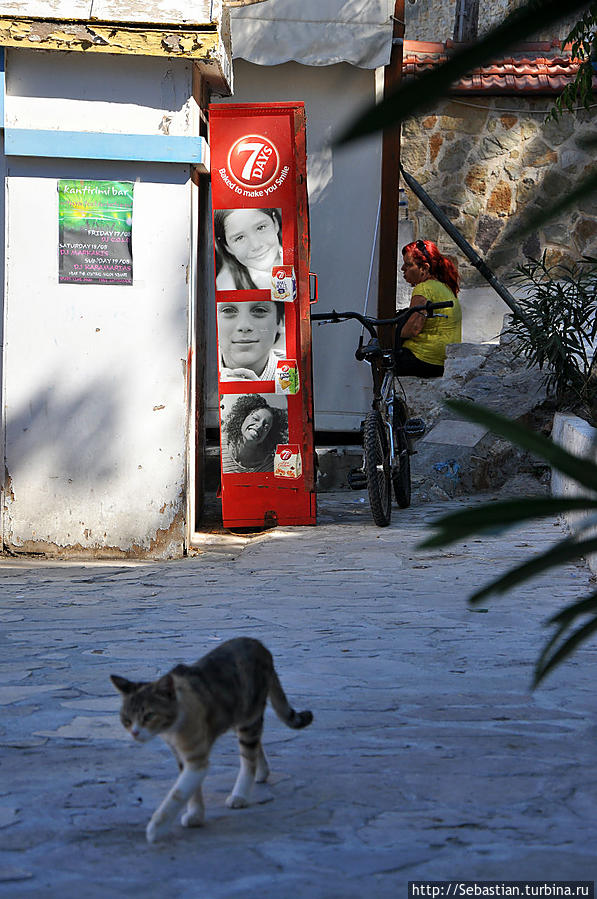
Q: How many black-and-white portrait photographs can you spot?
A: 3